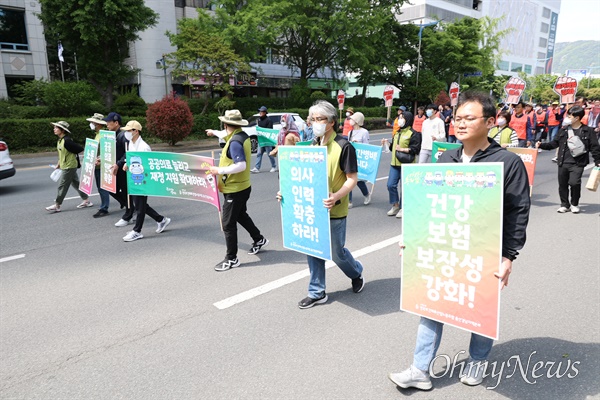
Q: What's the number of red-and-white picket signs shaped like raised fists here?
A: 5